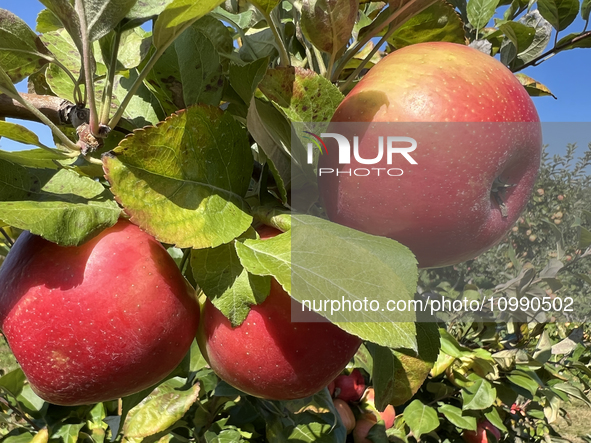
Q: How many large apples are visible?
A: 3